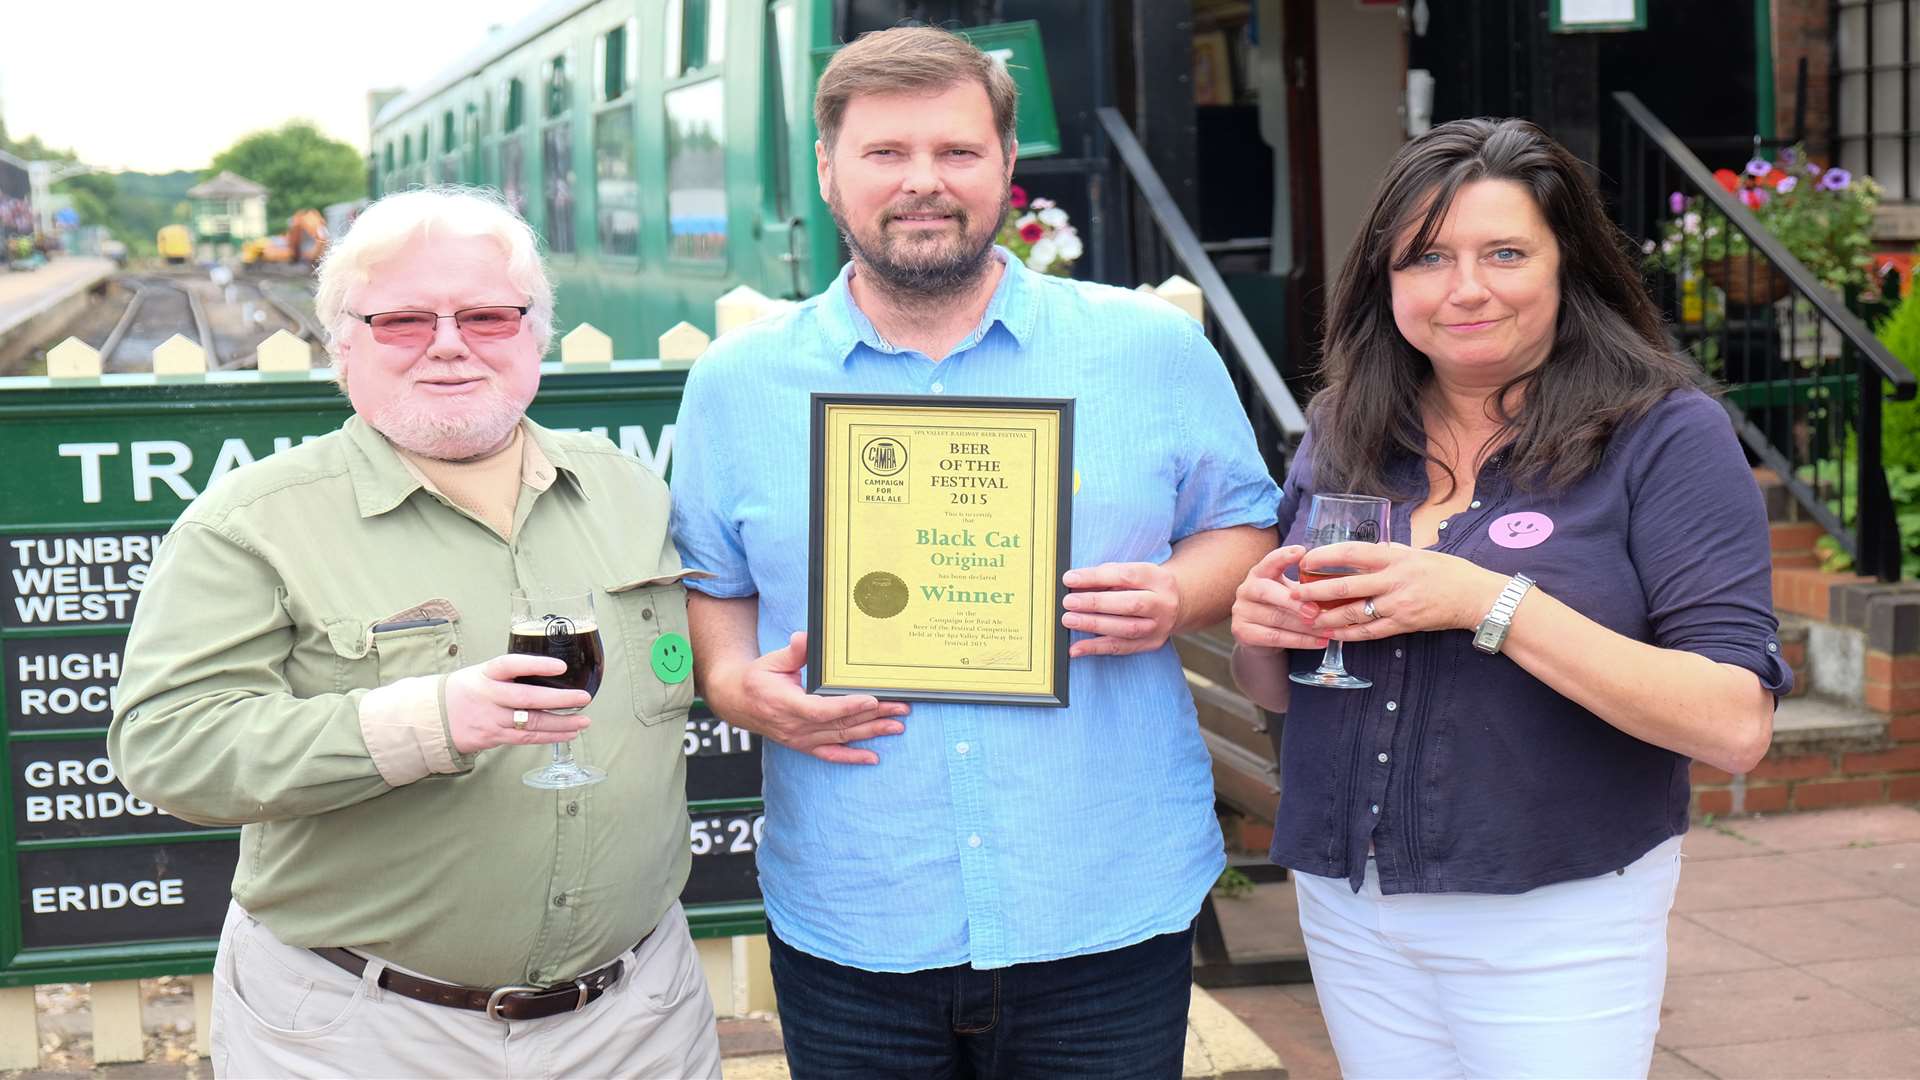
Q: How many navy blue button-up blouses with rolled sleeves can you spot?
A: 1